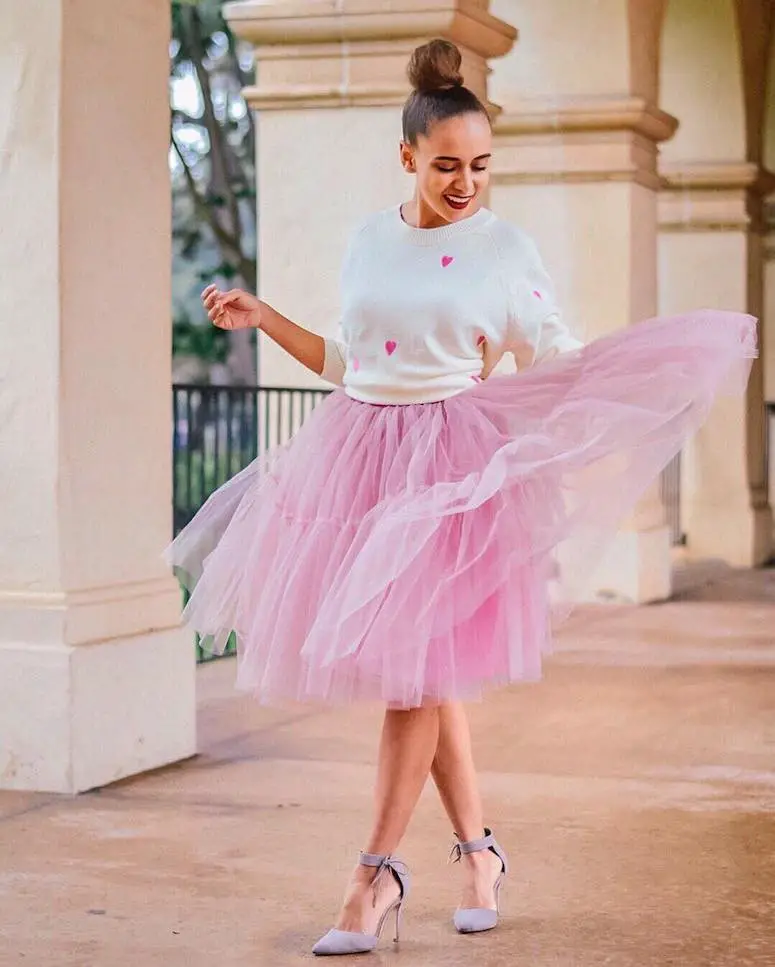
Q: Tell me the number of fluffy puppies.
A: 0